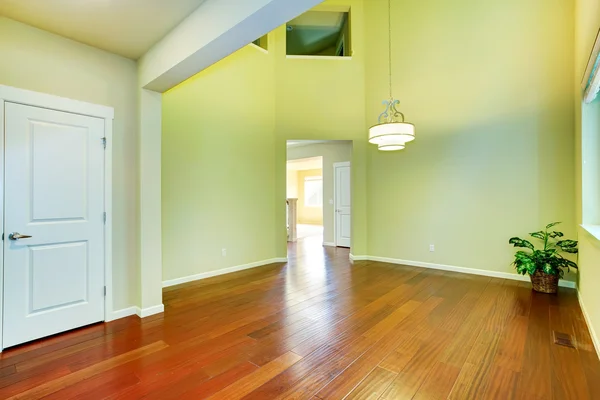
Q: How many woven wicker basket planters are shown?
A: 1